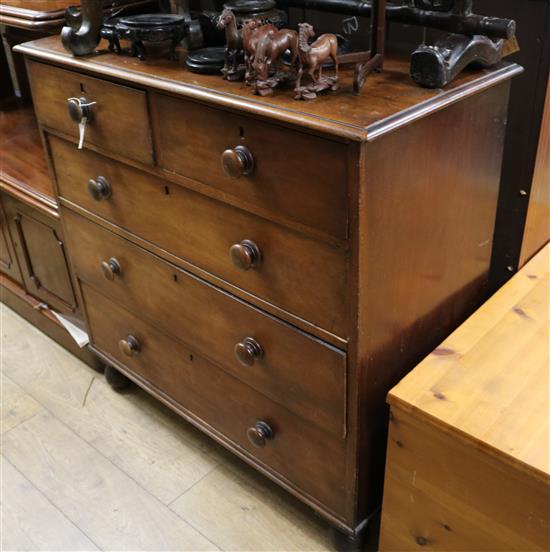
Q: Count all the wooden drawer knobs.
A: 8